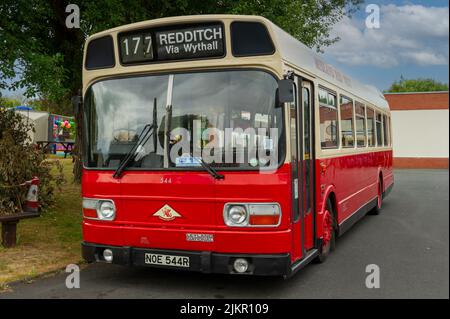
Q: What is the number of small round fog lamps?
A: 2